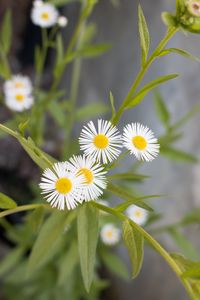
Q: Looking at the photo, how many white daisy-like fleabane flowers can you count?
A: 9